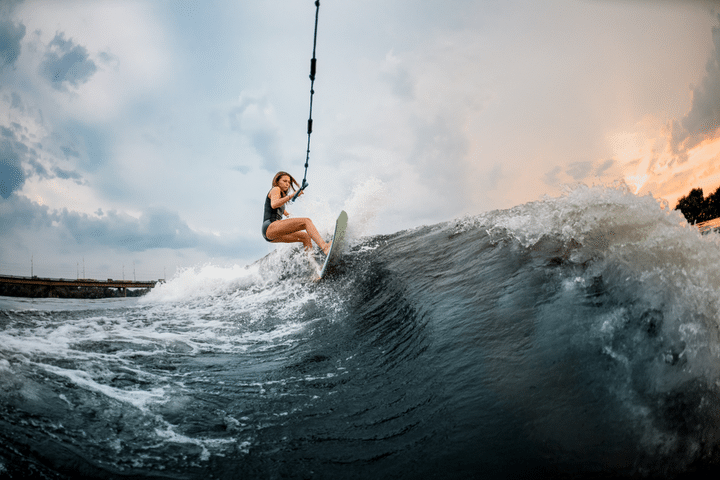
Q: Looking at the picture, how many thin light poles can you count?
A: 6